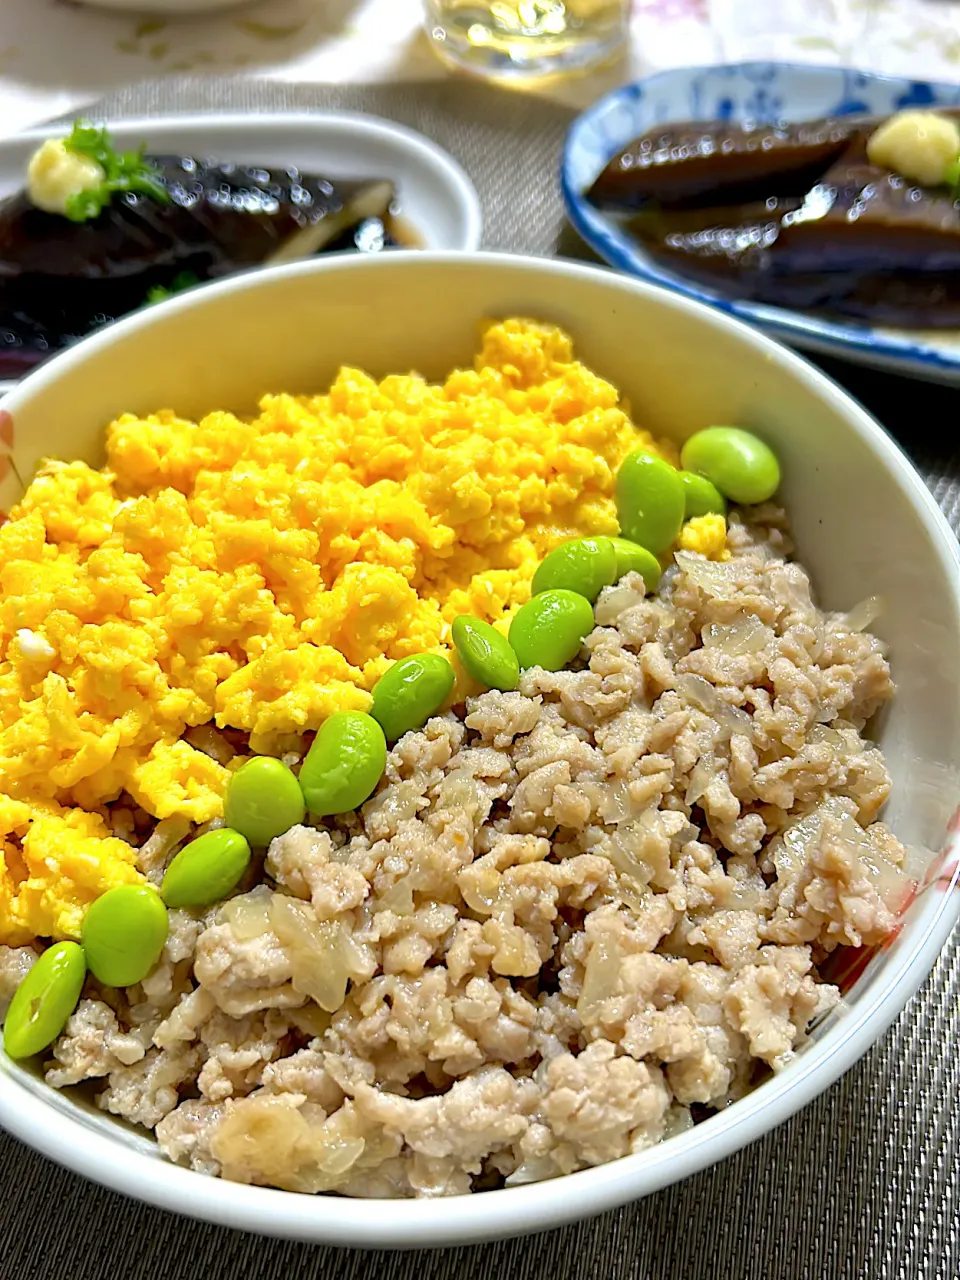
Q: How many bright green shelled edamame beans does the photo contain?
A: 13